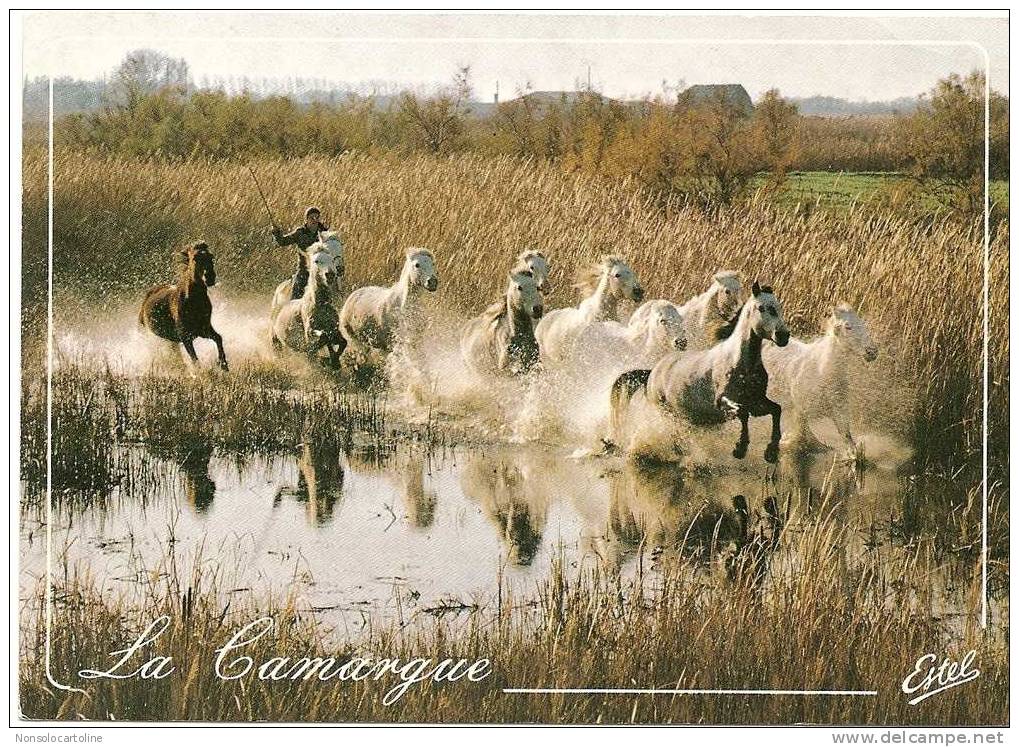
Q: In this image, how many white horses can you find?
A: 10